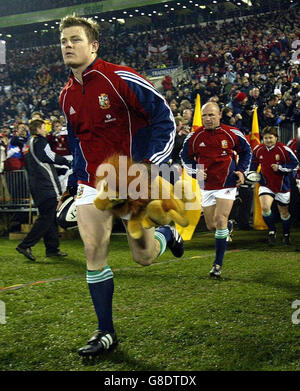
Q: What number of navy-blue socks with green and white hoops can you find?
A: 5